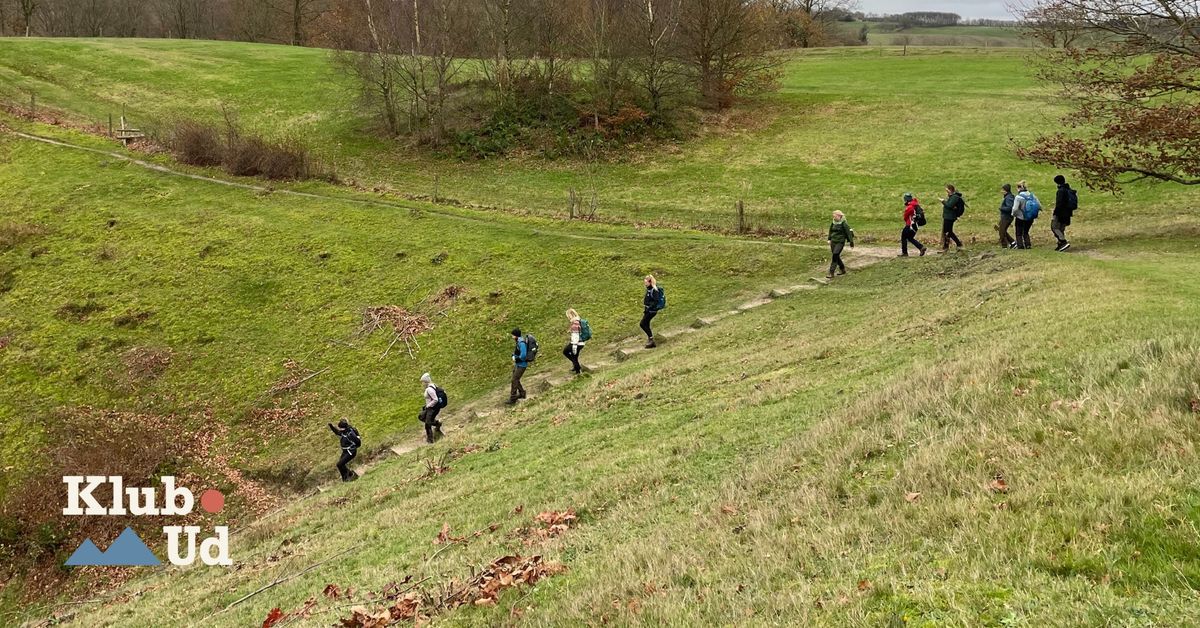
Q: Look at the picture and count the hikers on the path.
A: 11